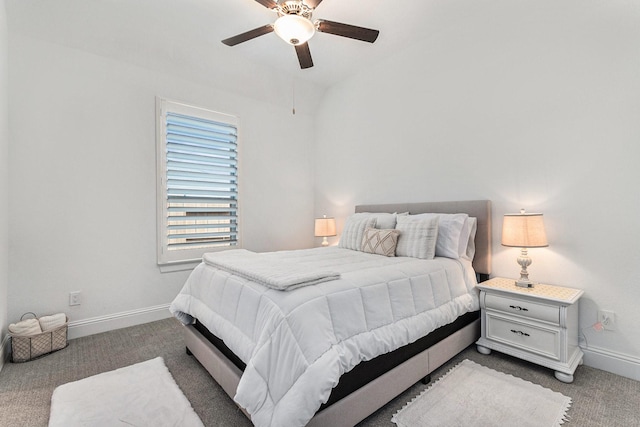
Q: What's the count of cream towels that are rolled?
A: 2